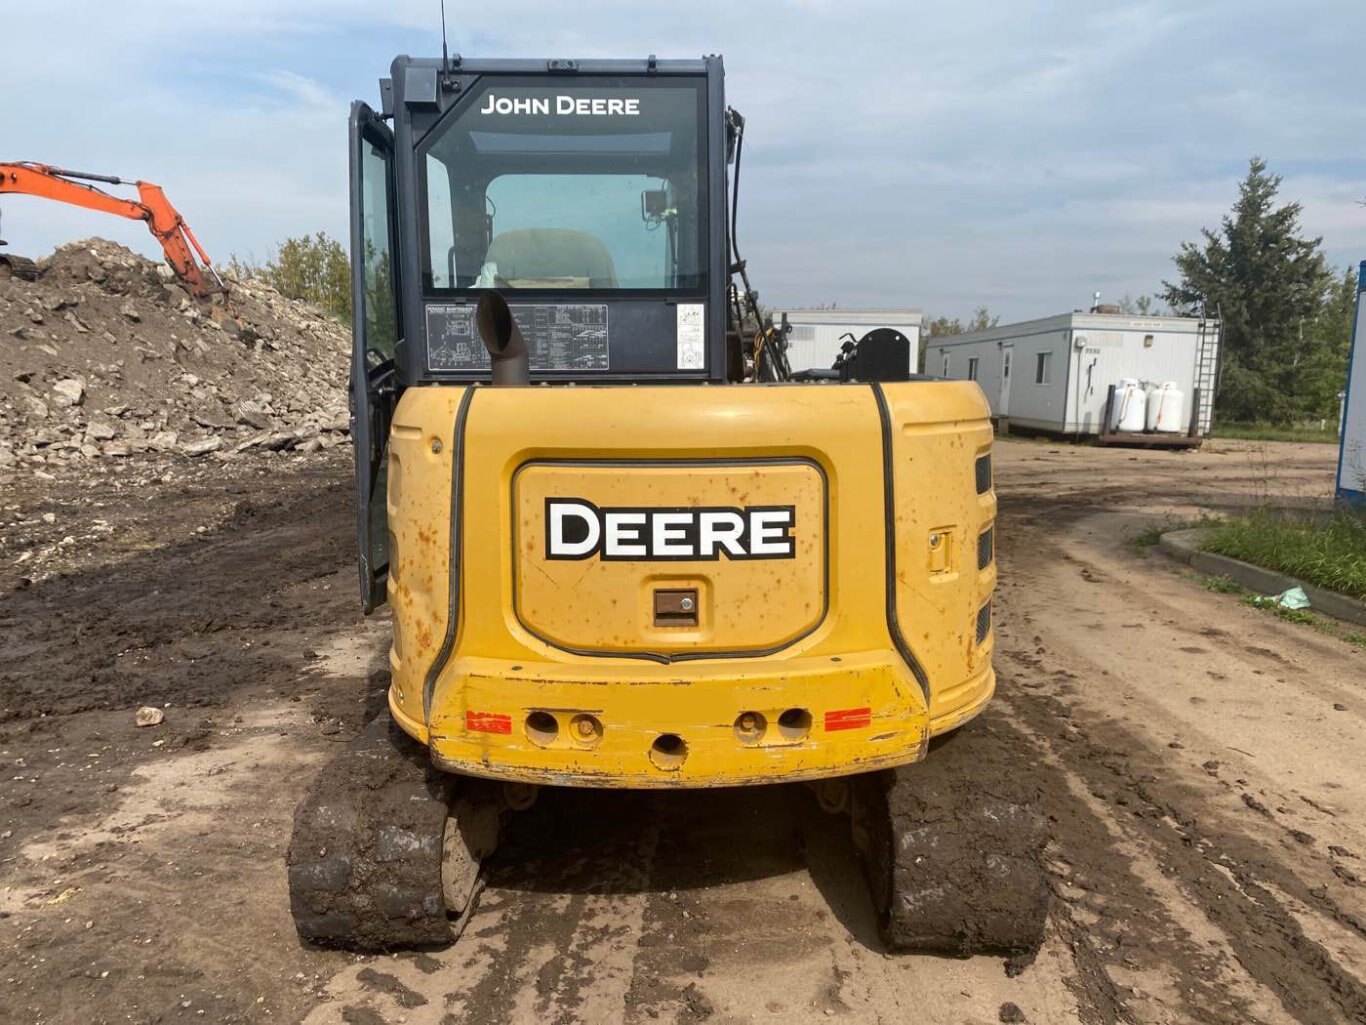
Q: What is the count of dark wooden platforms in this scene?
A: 1